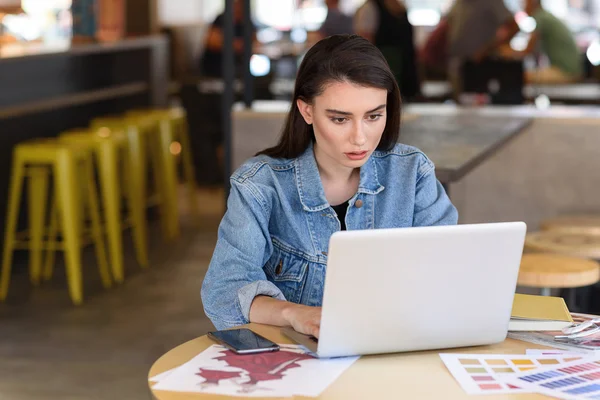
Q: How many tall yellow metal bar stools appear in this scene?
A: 4